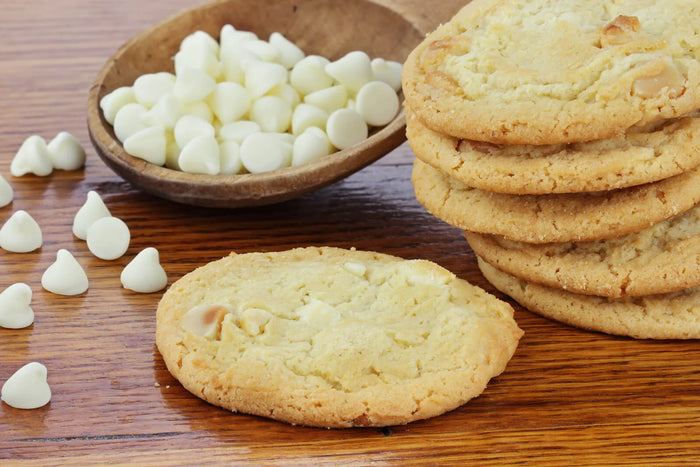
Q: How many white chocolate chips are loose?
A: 10